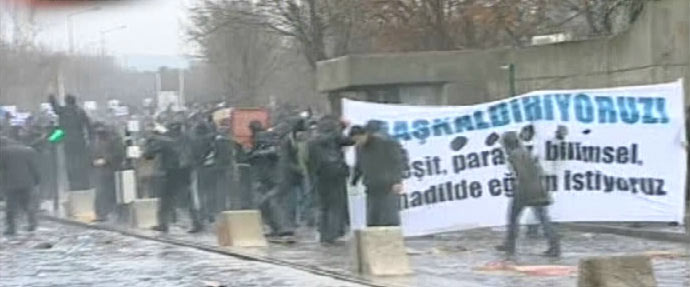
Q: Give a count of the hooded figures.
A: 1